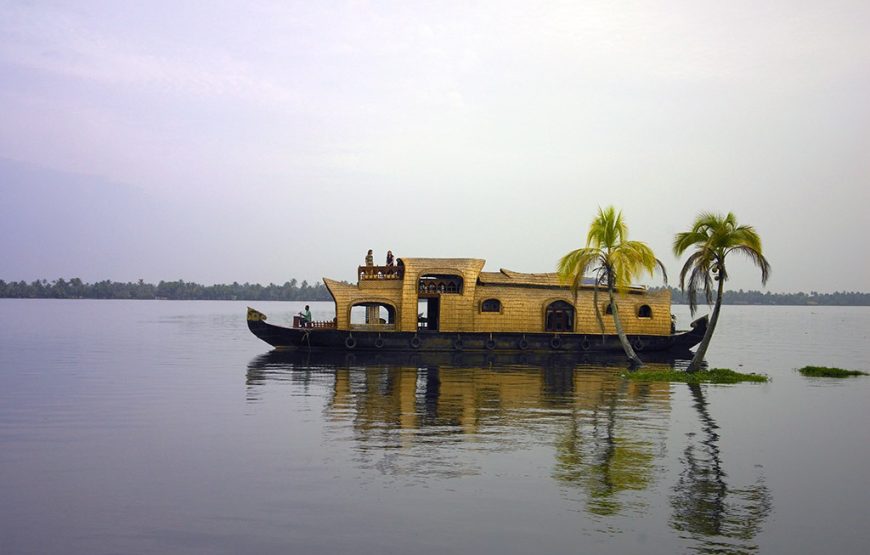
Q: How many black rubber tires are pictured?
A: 9